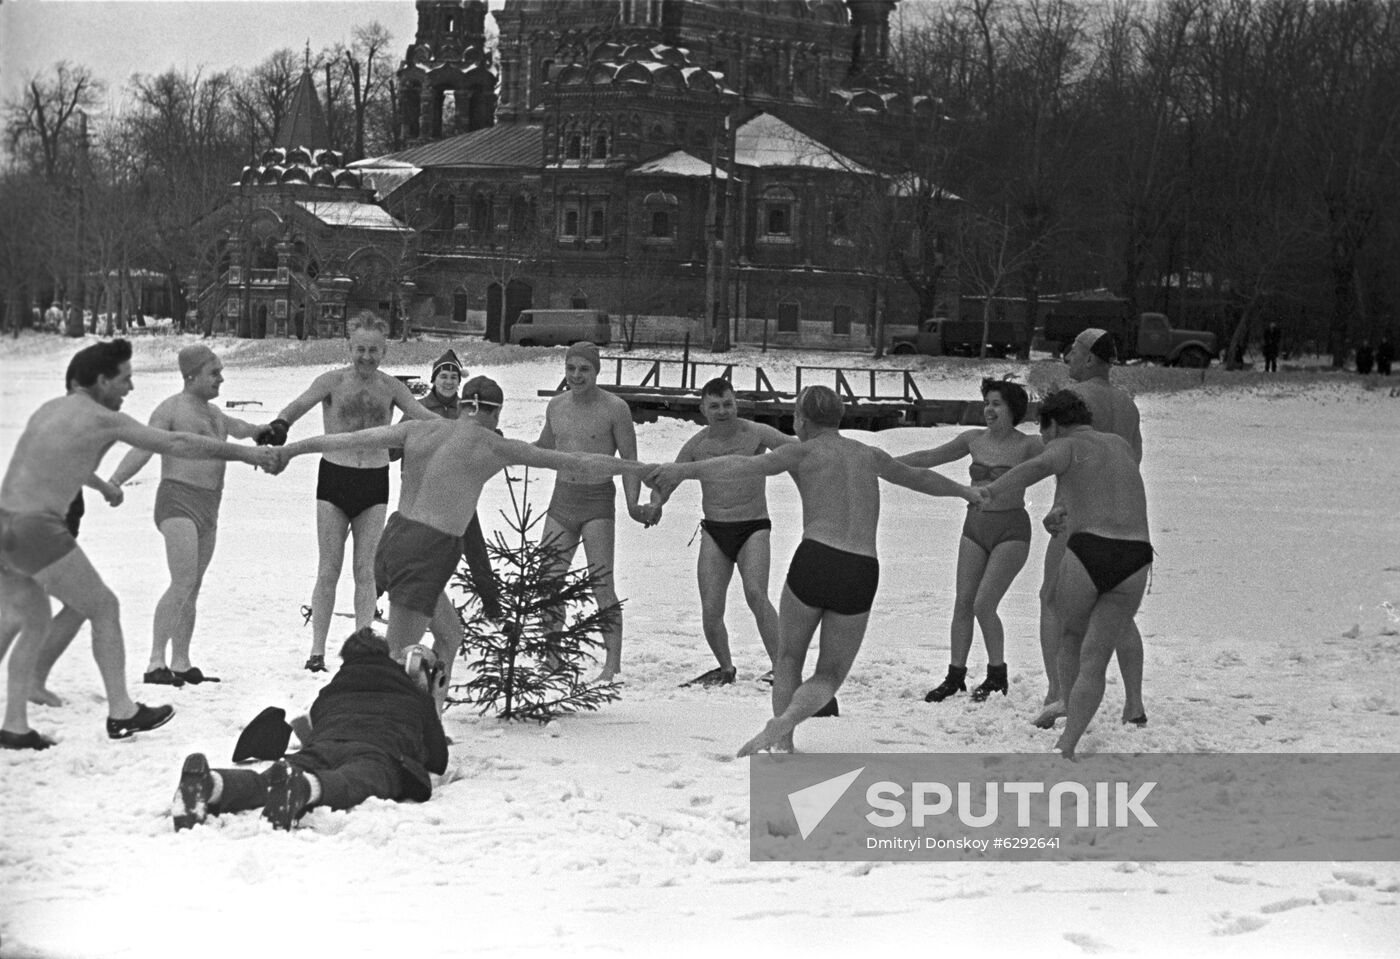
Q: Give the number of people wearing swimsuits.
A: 11